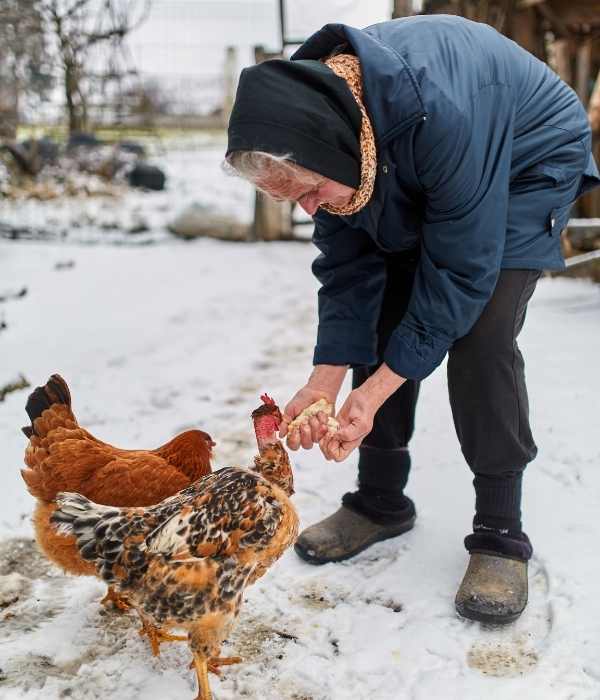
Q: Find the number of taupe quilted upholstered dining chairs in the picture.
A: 0